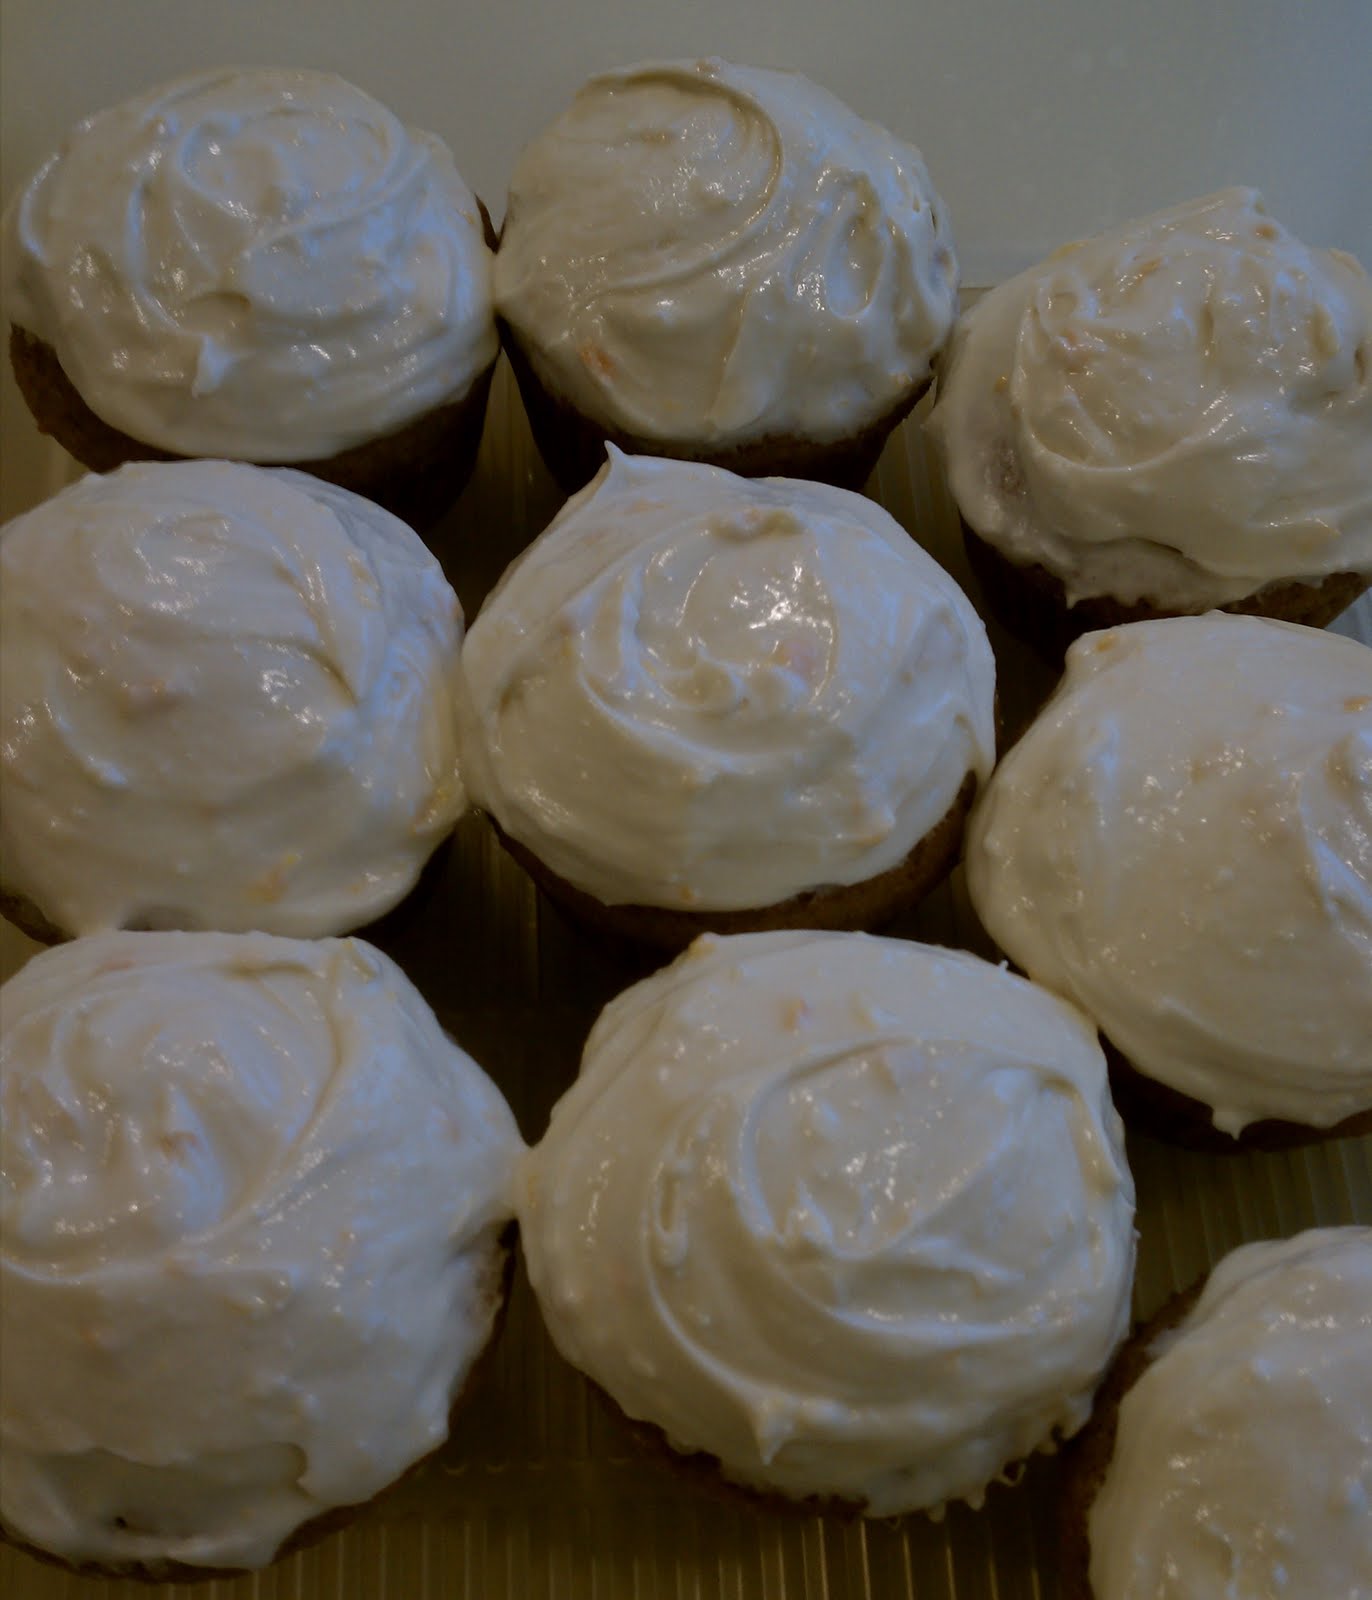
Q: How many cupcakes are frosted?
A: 9